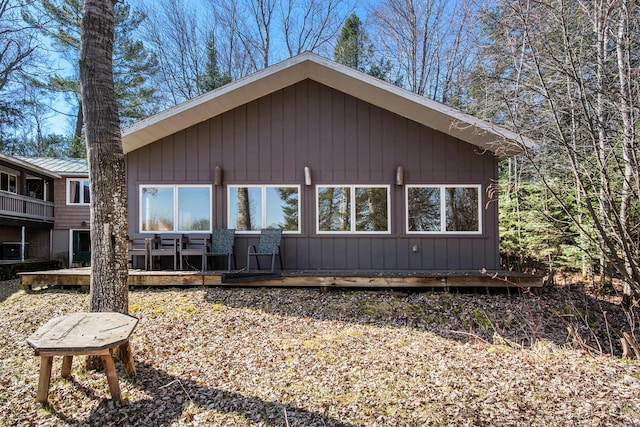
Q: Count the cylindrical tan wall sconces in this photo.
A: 3